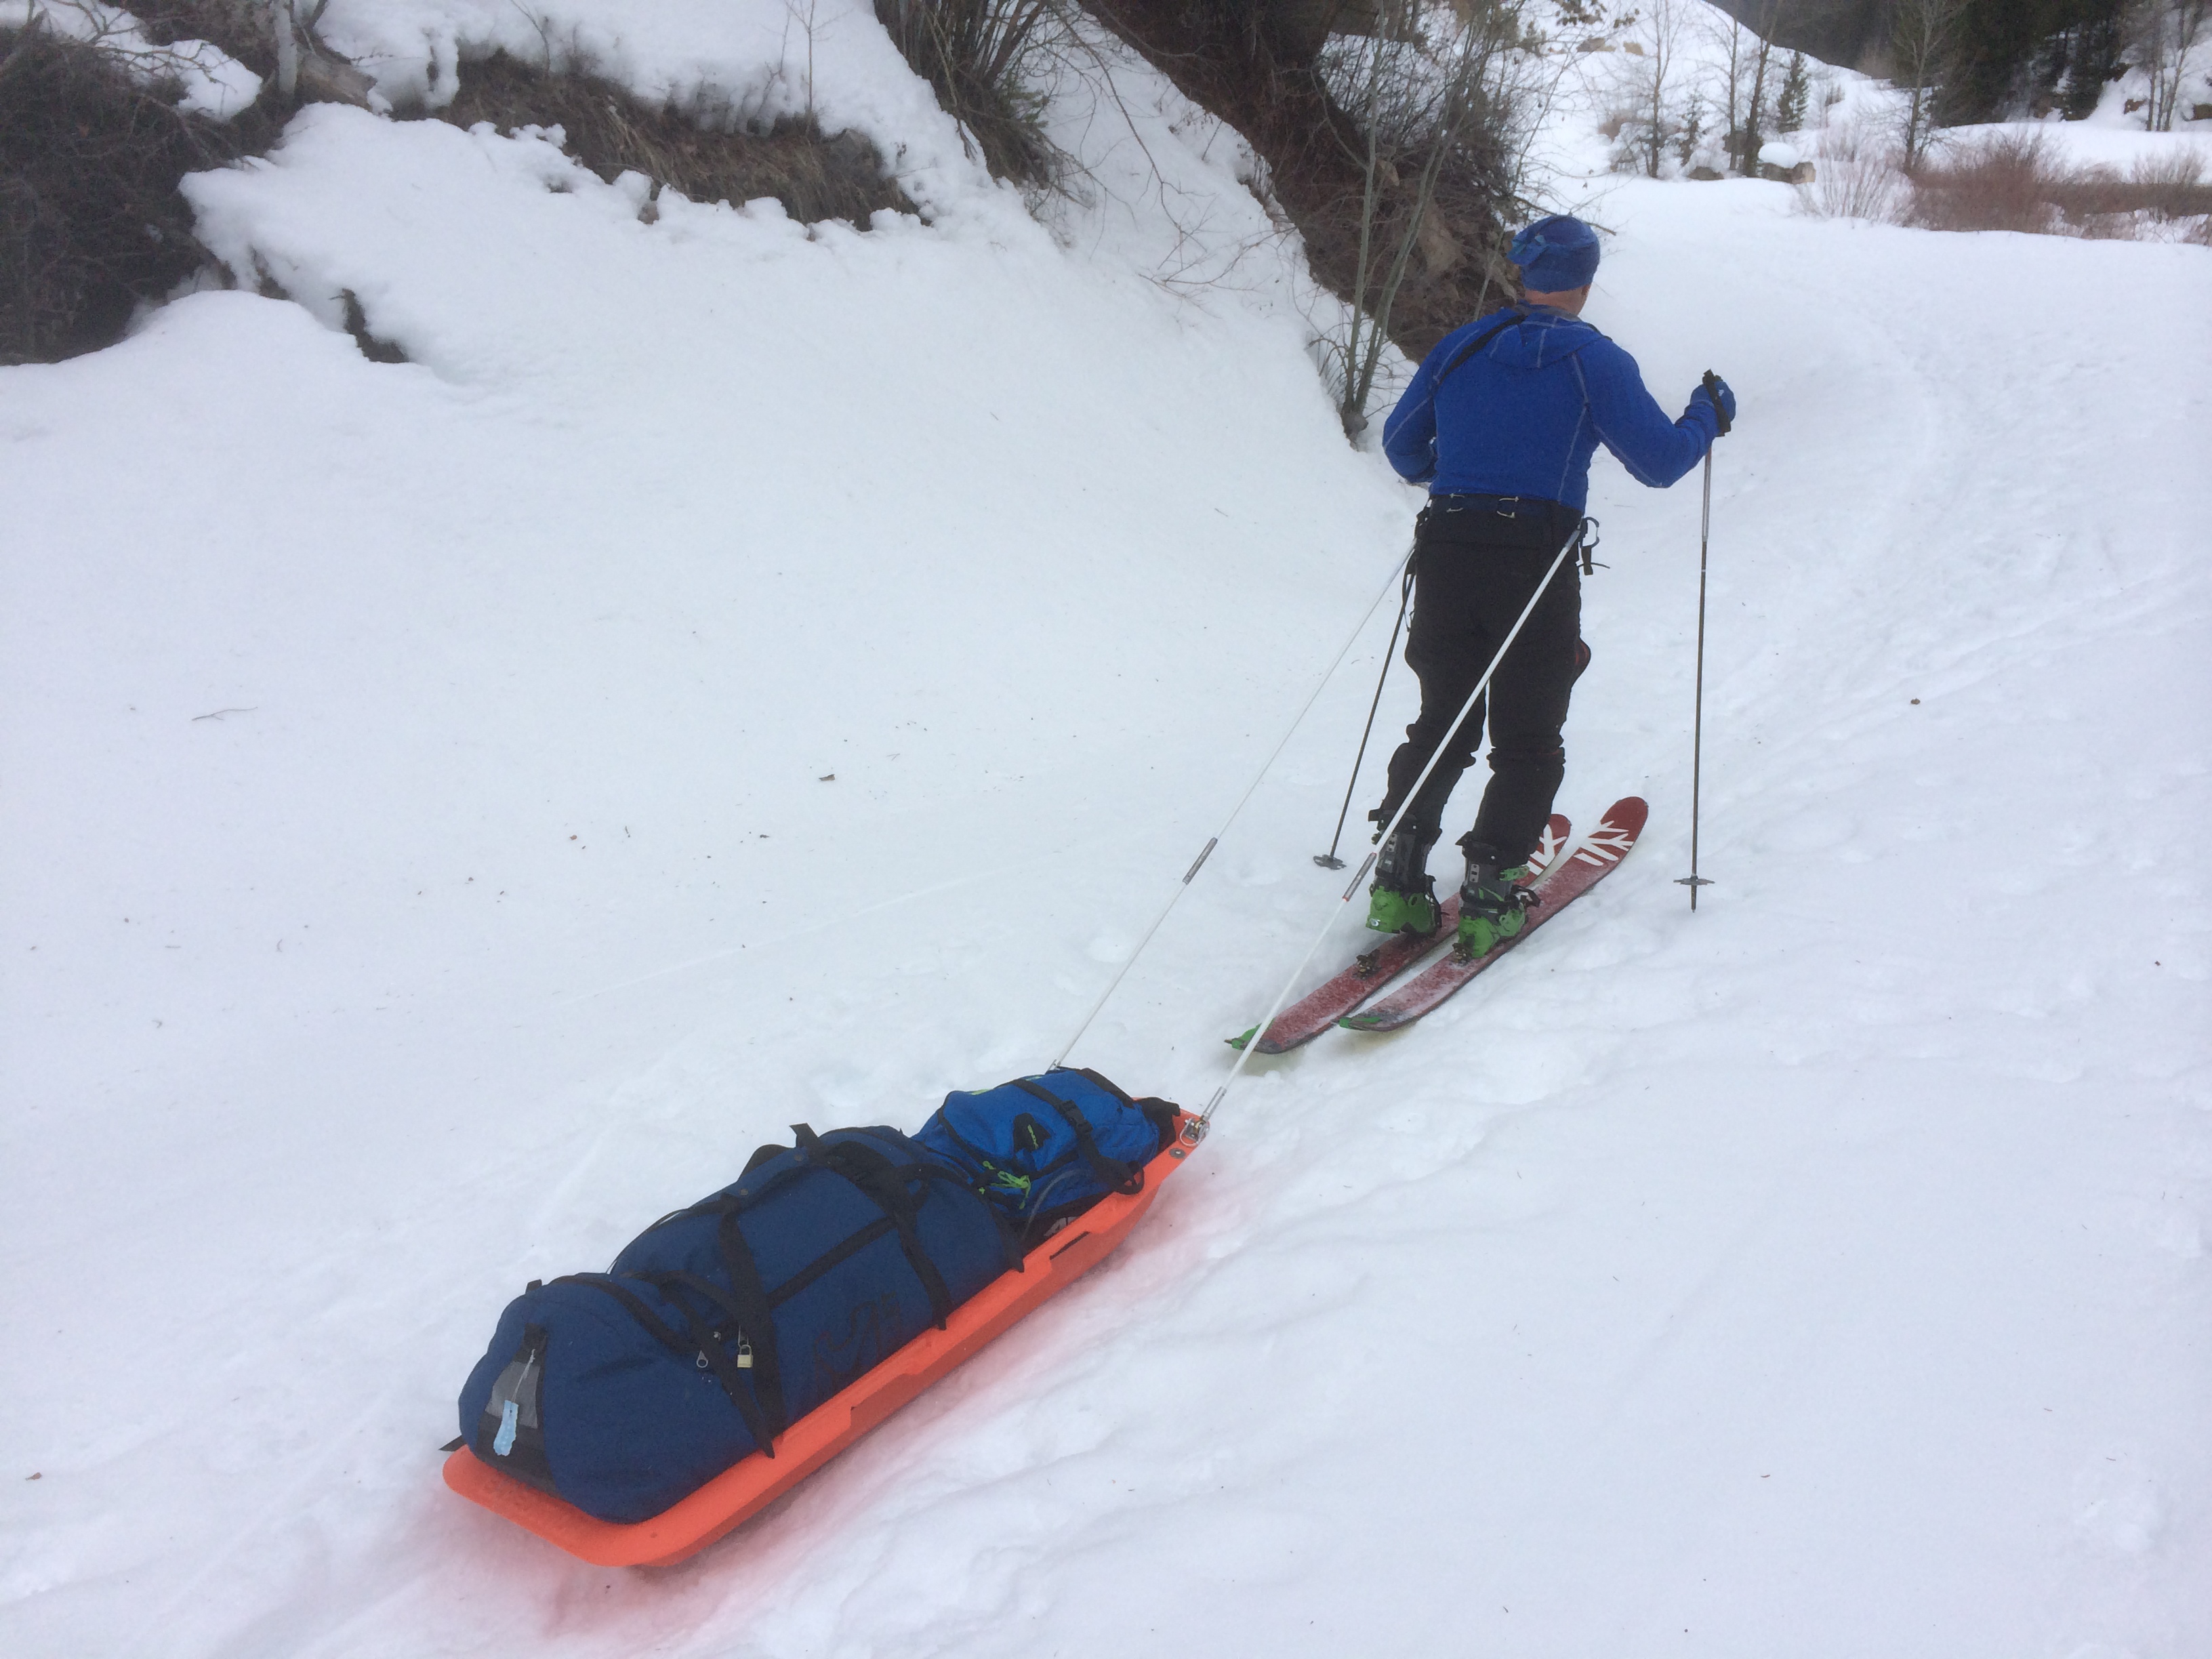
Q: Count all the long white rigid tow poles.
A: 2